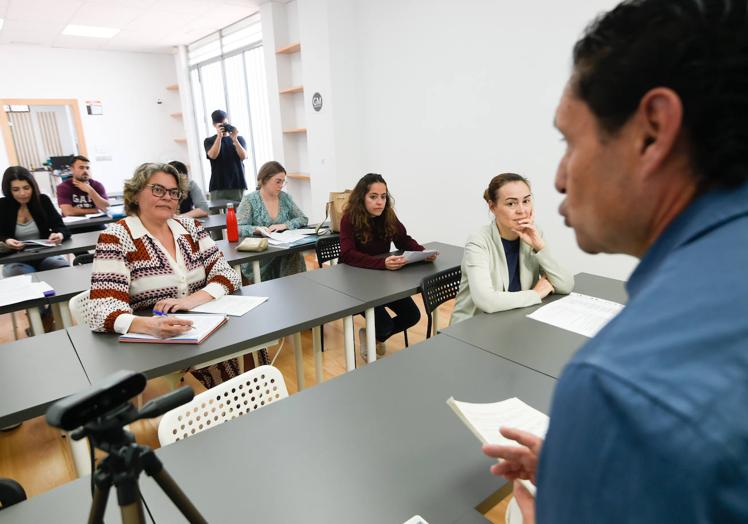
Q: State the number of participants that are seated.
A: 7